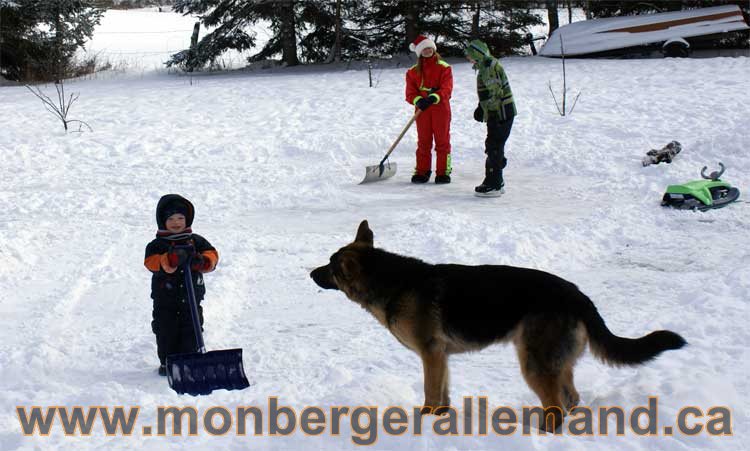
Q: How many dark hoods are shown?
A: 1